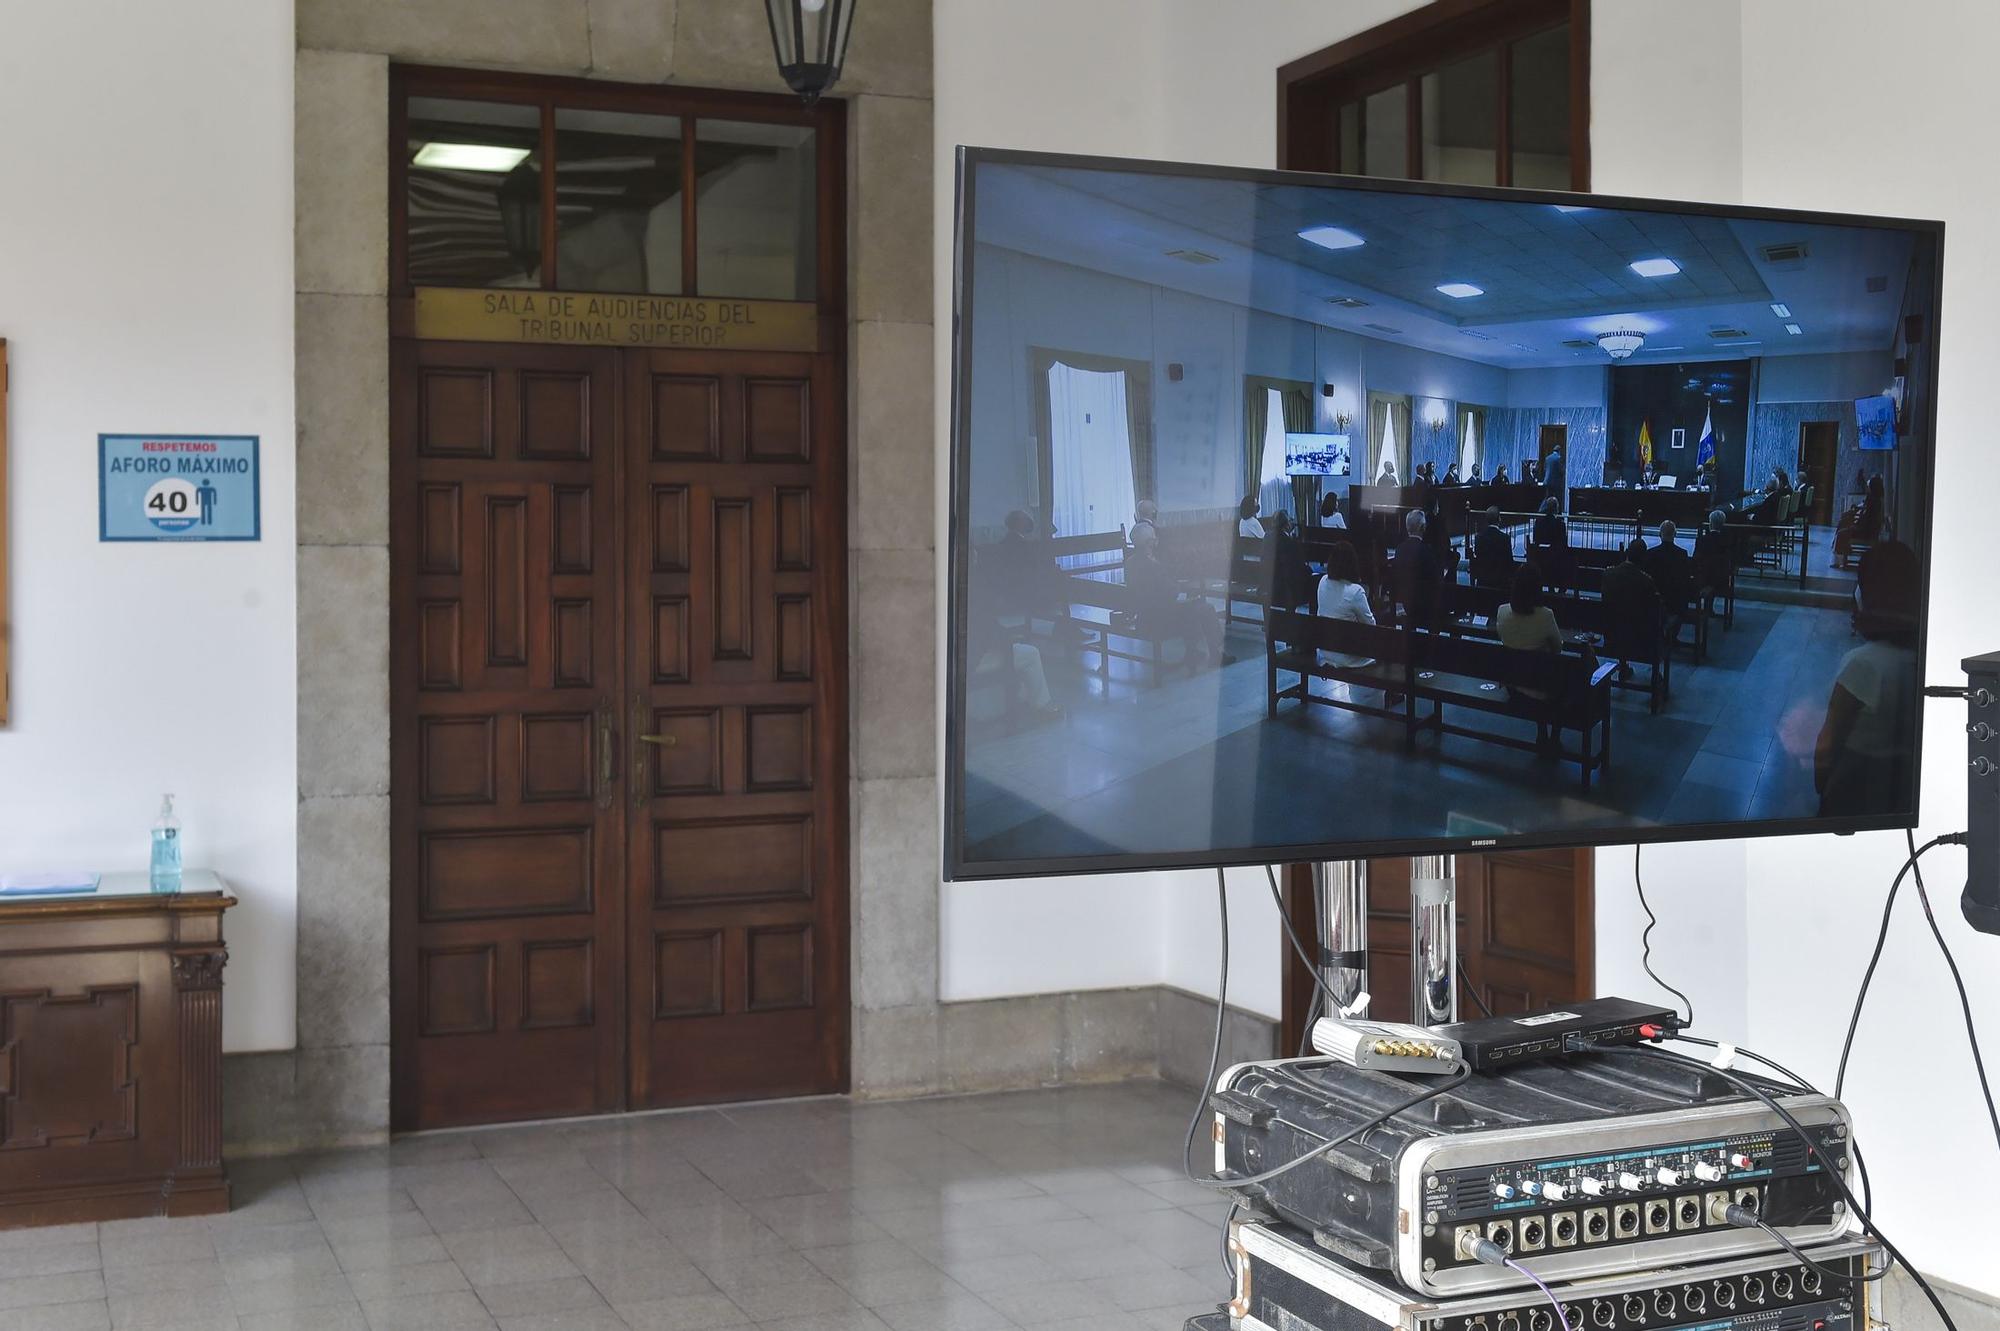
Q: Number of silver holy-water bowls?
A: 0